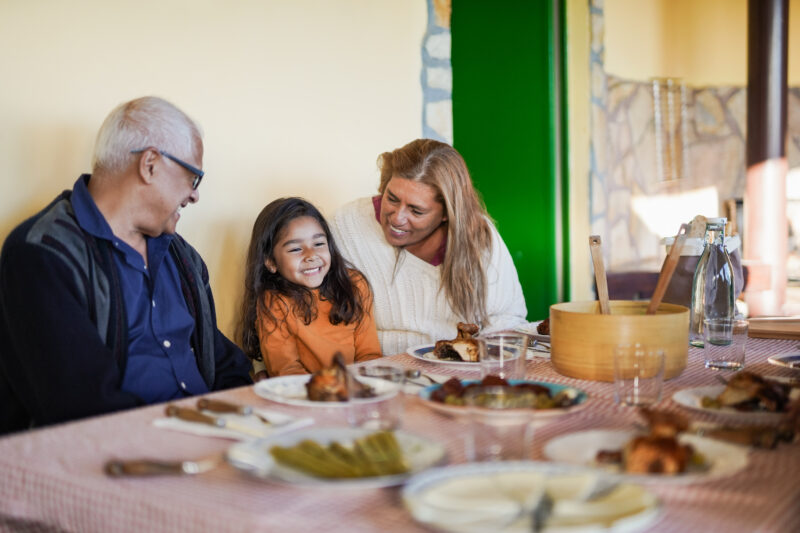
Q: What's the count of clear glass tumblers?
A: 5